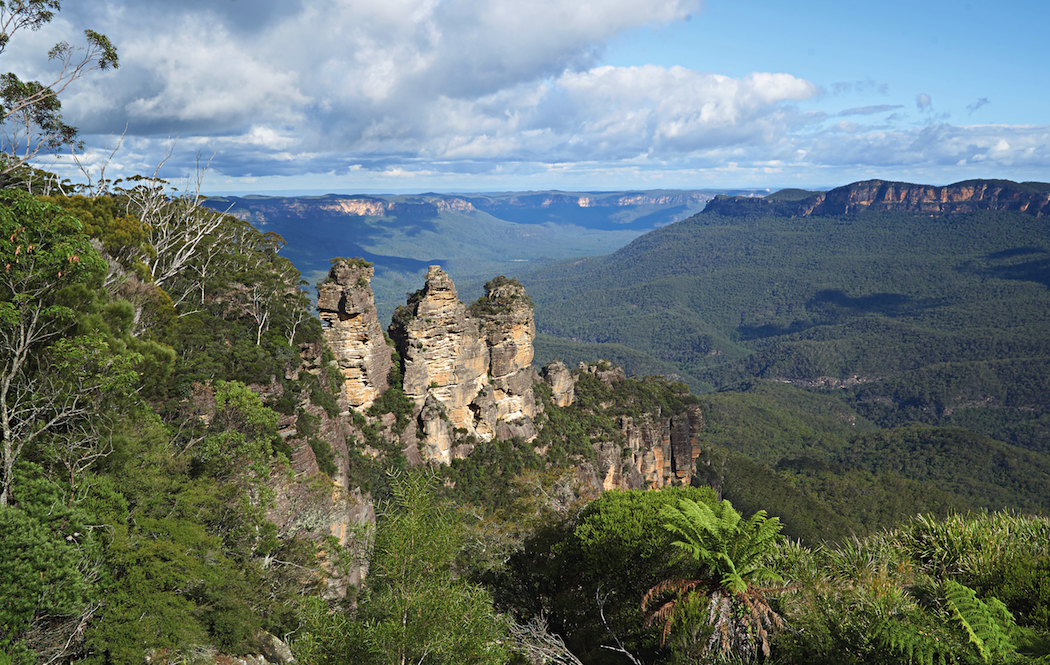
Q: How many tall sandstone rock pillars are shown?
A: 3